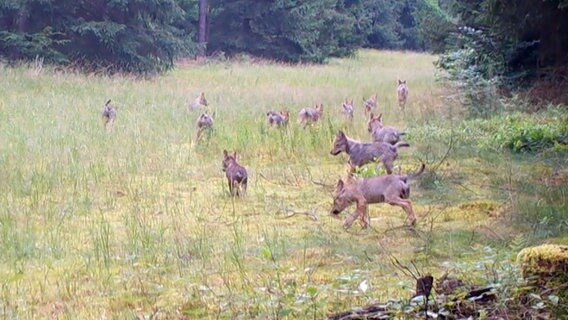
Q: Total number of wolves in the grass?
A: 12